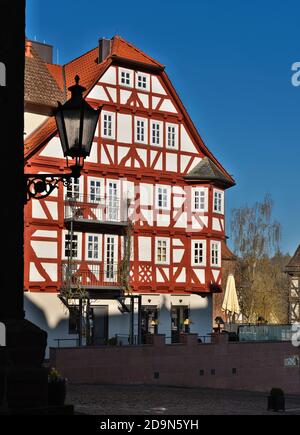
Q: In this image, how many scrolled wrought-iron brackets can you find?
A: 1